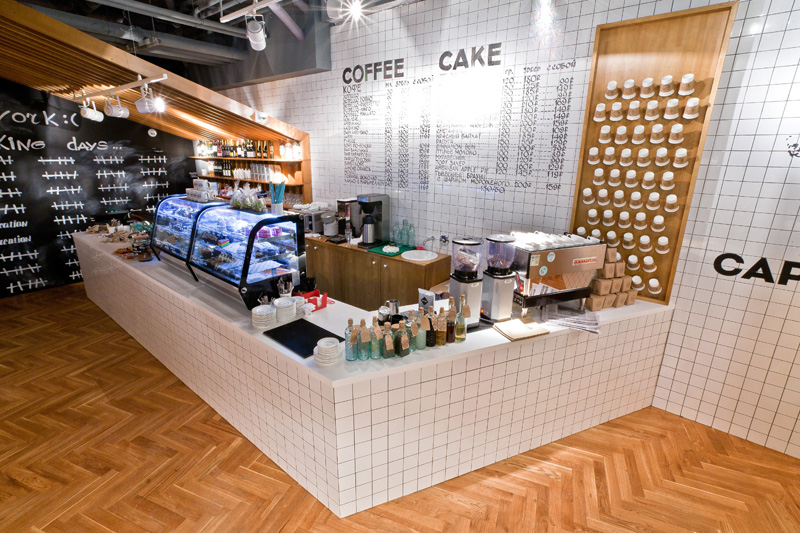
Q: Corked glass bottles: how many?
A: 11